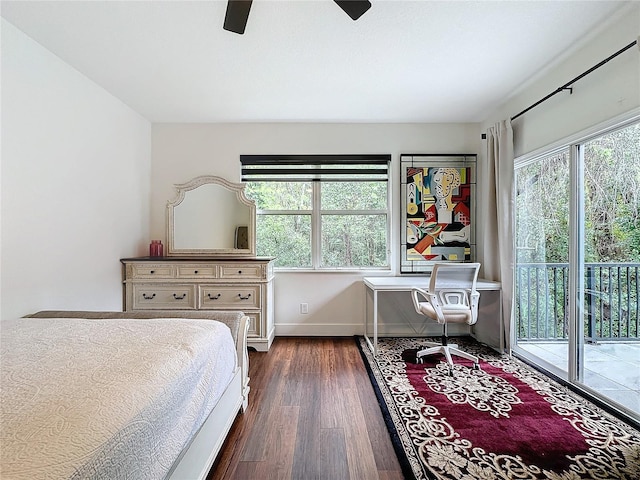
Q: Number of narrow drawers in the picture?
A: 3